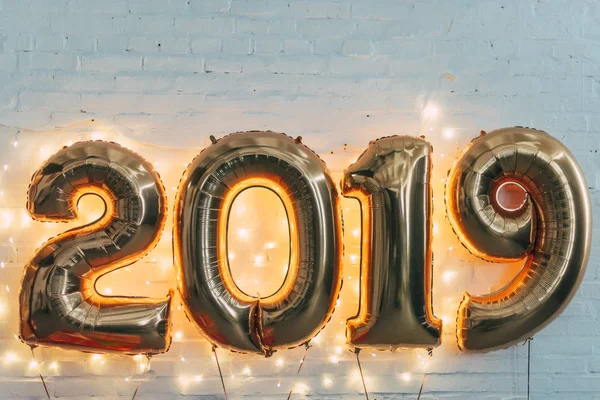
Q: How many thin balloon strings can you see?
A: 7